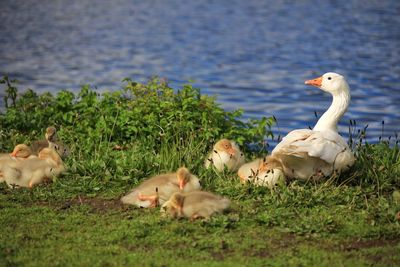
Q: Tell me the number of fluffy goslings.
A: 7